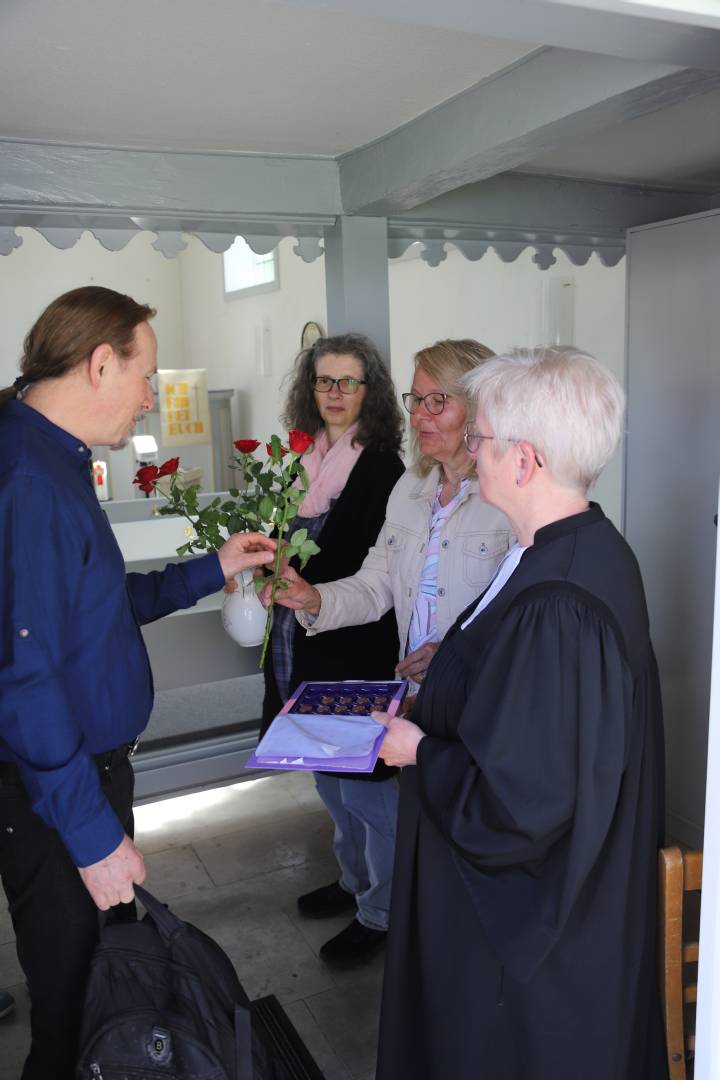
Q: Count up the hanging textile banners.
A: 1